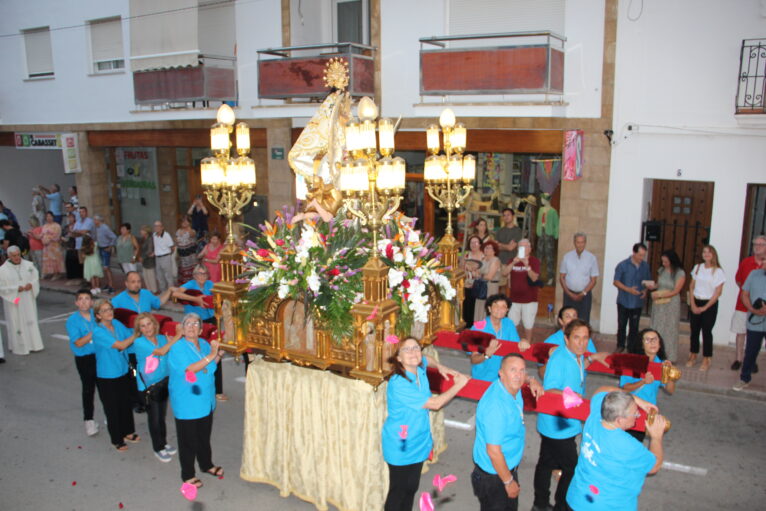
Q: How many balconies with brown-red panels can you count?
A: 3